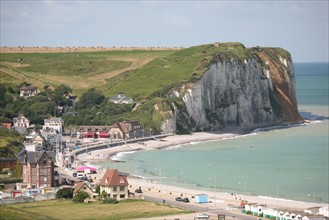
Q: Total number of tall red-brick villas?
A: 1